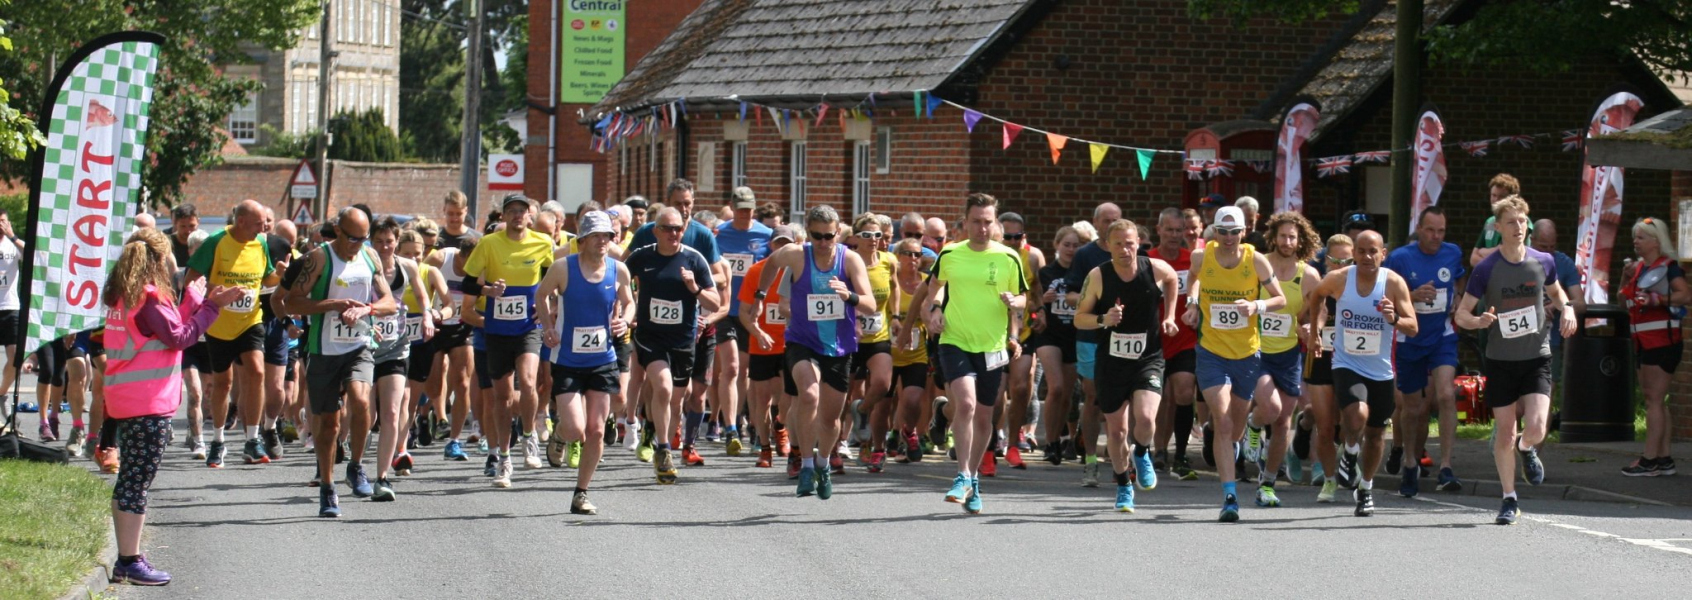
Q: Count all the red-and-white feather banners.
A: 3